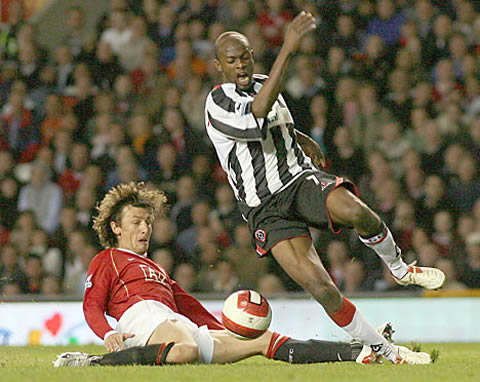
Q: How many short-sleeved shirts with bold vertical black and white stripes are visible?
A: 1